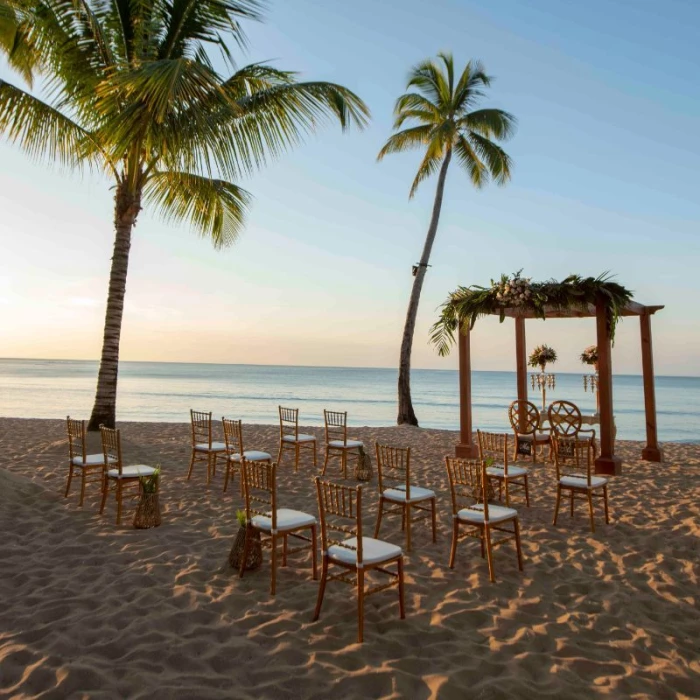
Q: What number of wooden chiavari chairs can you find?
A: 12